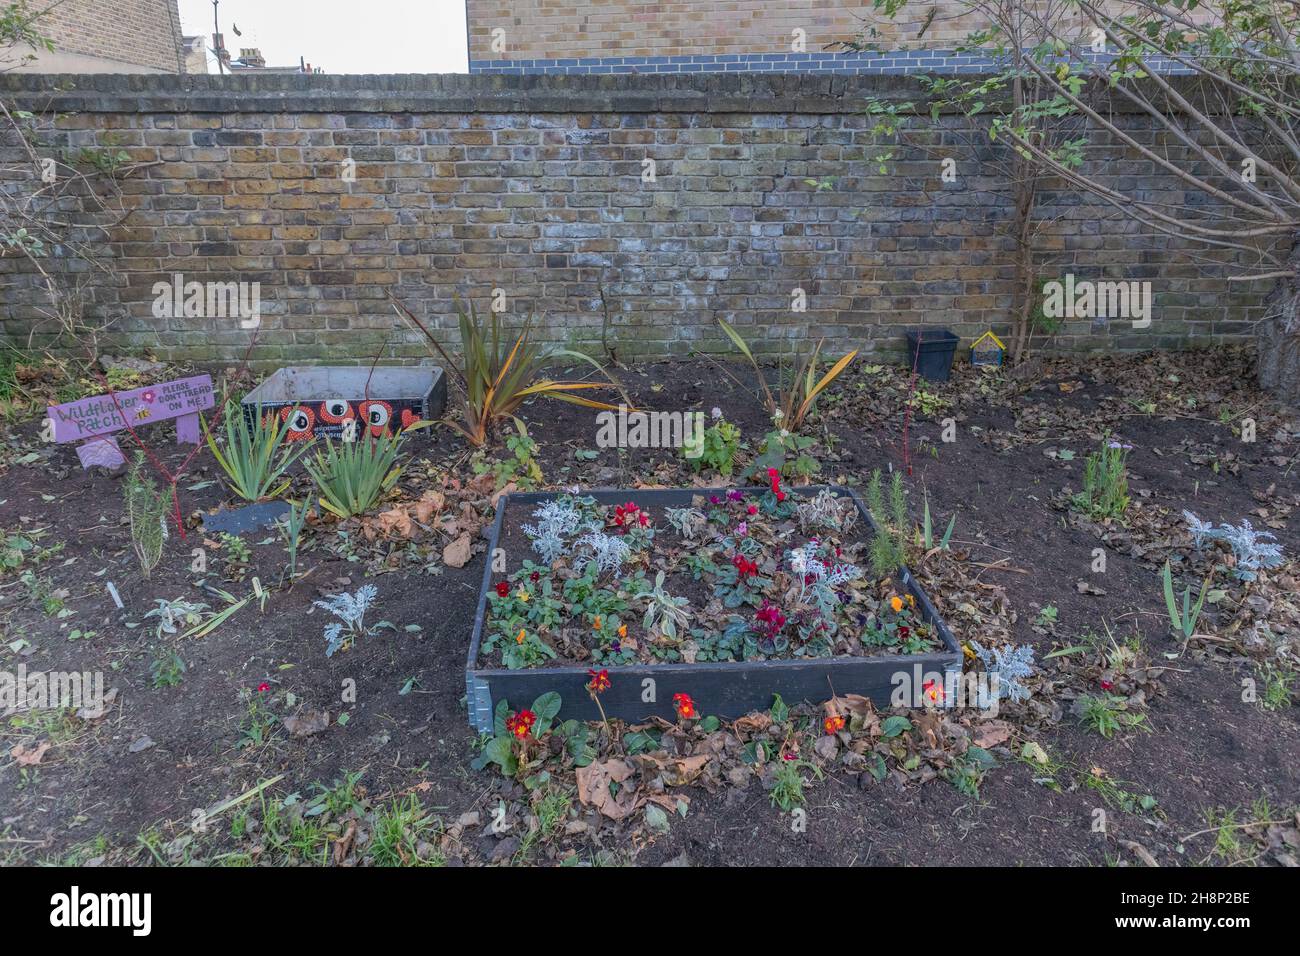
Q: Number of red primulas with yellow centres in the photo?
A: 5